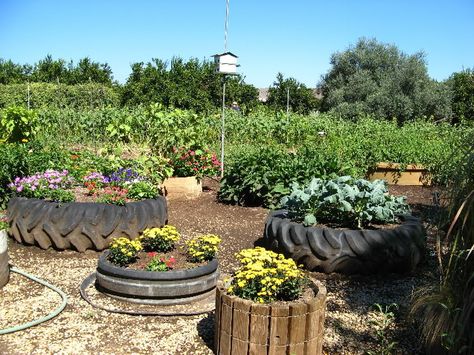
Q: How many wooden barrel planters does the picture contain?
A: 1